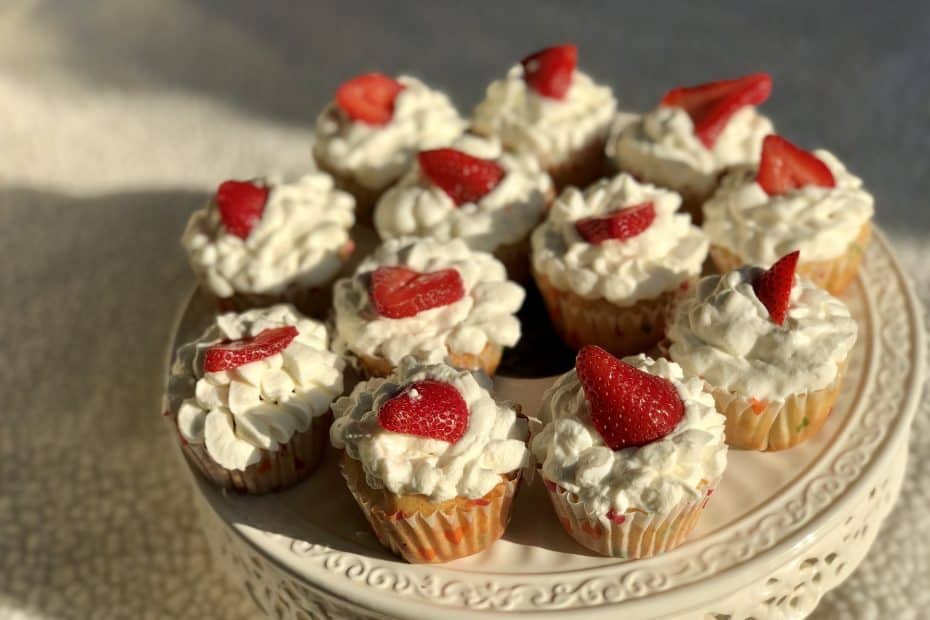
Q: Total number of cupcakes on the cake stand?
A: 12